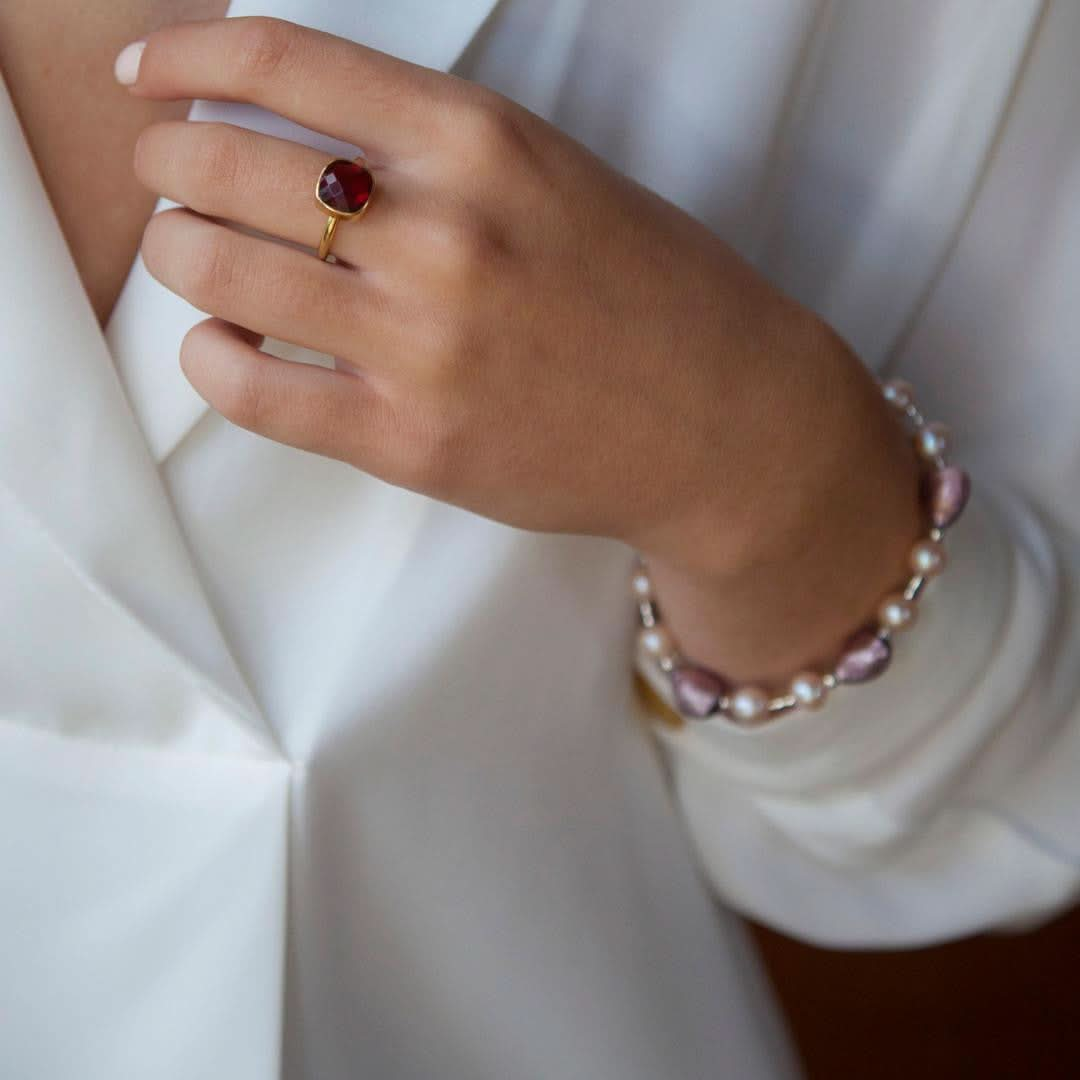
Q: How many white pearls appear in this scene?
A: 8